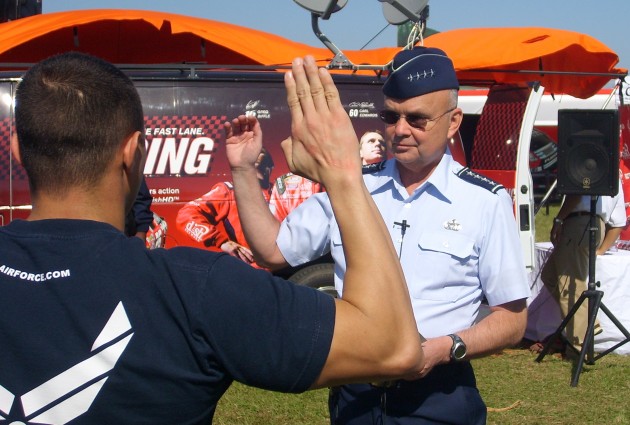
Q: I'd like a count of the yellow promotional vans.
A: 0